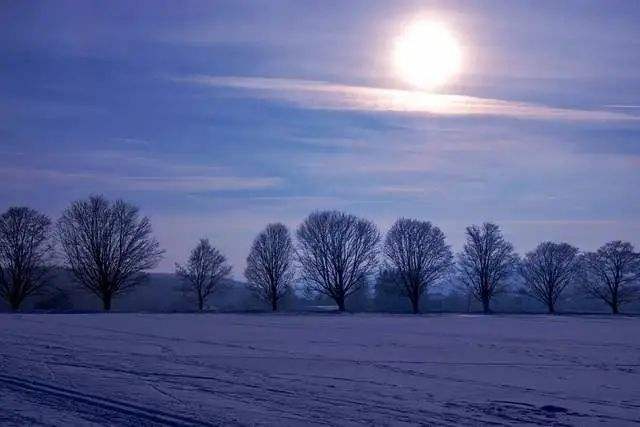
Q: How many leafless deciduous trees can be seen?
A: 9